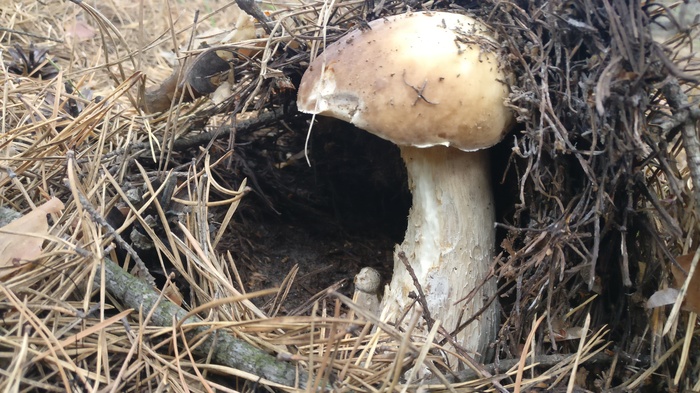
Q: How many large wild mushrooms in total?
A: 1